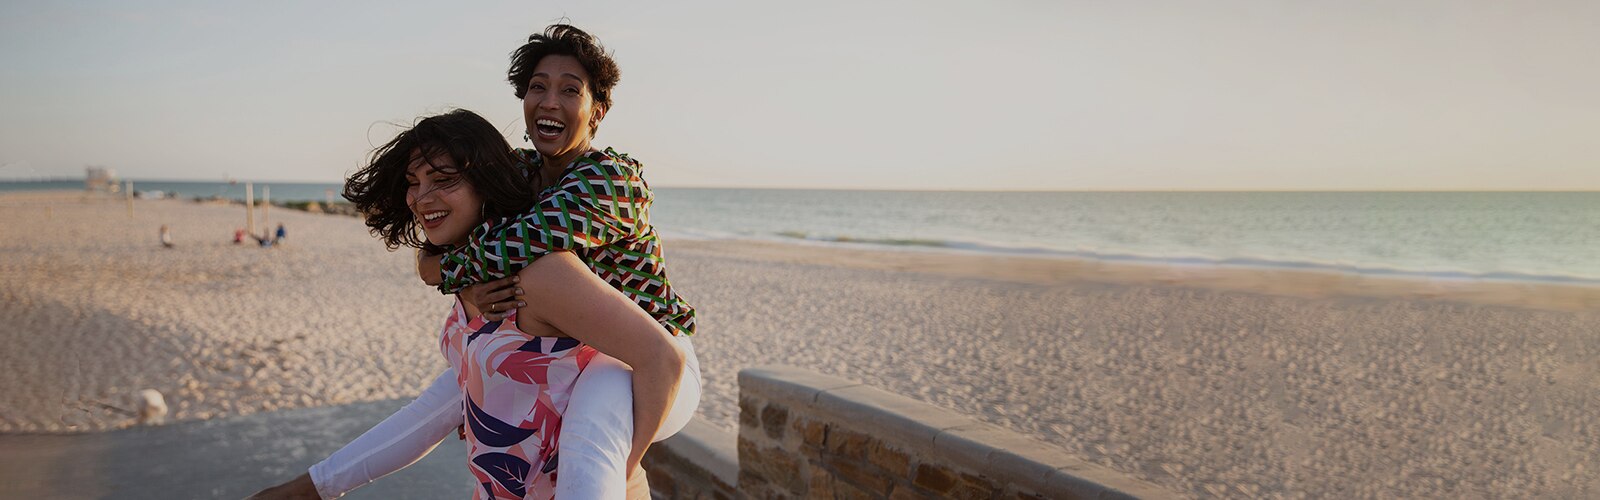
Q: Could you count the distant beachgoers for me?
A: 4